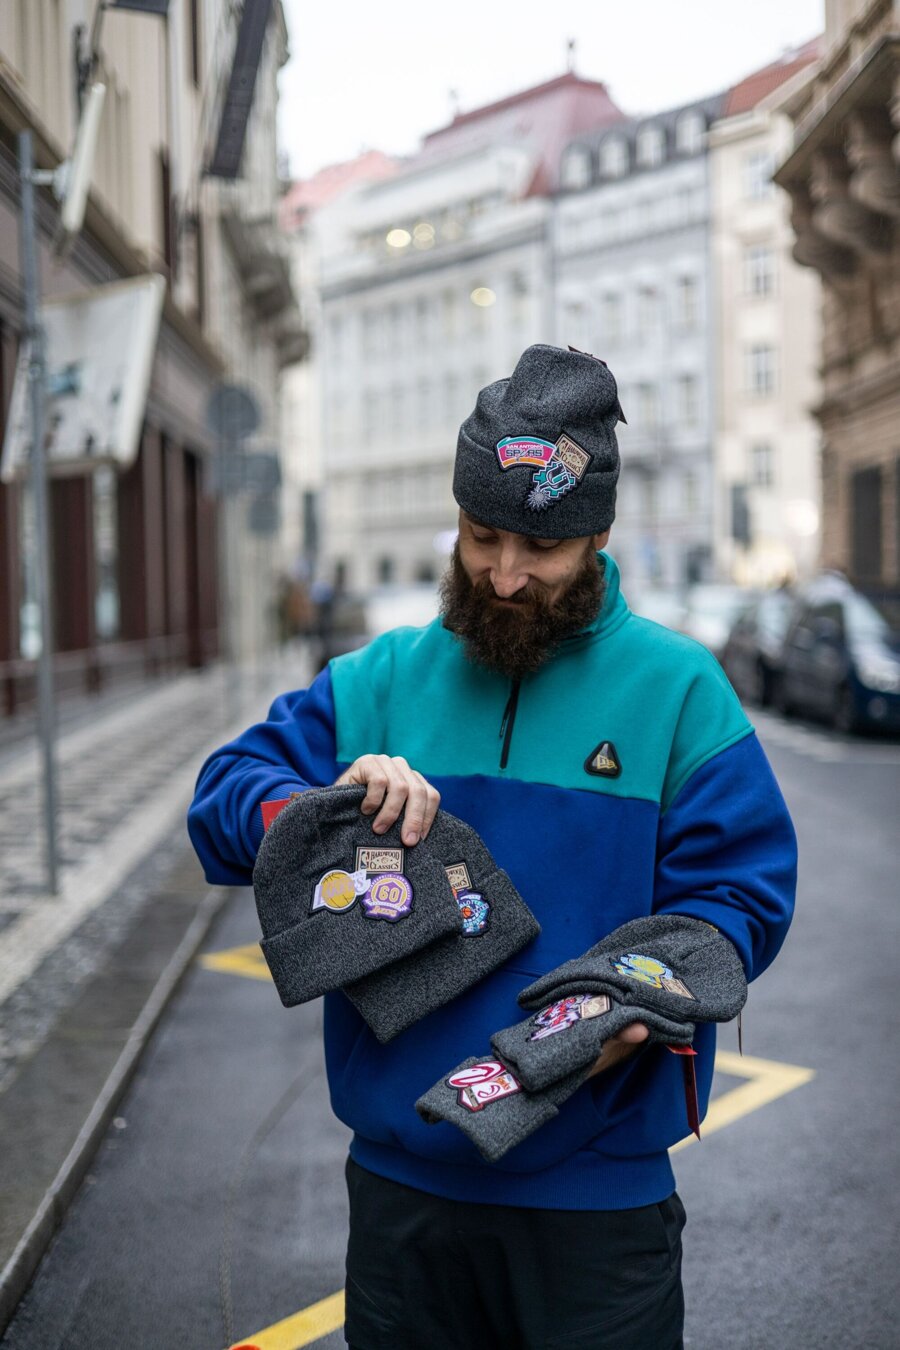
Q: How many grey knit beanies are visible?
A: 6